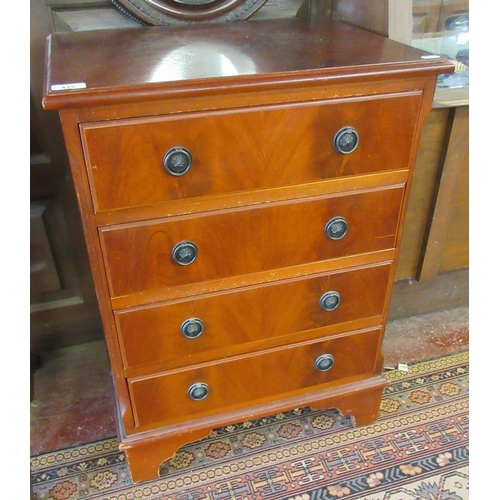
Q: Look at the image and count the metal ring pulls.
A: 8